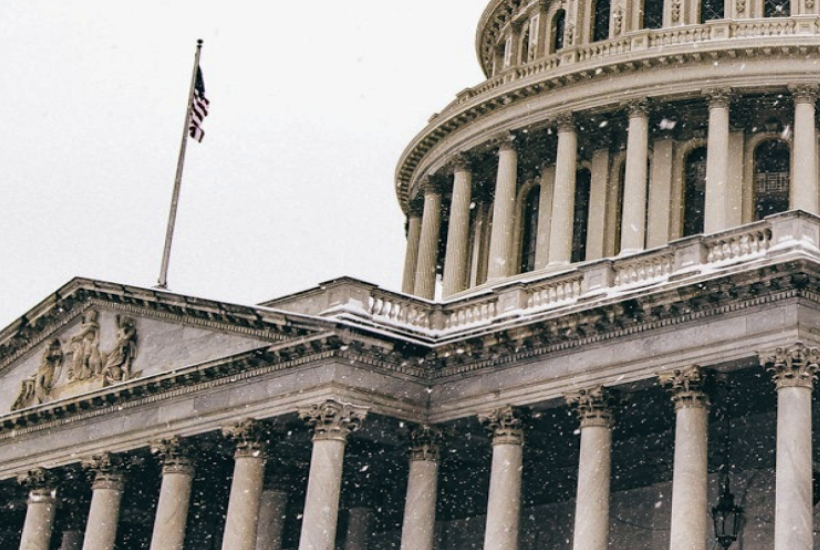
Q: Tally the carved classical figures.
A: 3